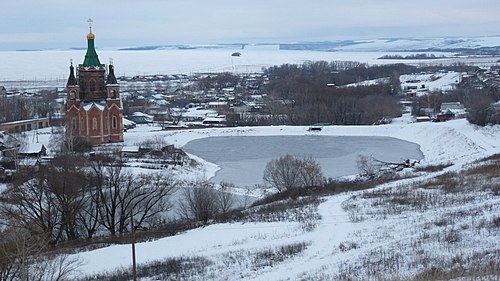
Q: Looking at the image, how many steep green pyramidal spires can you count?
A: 1